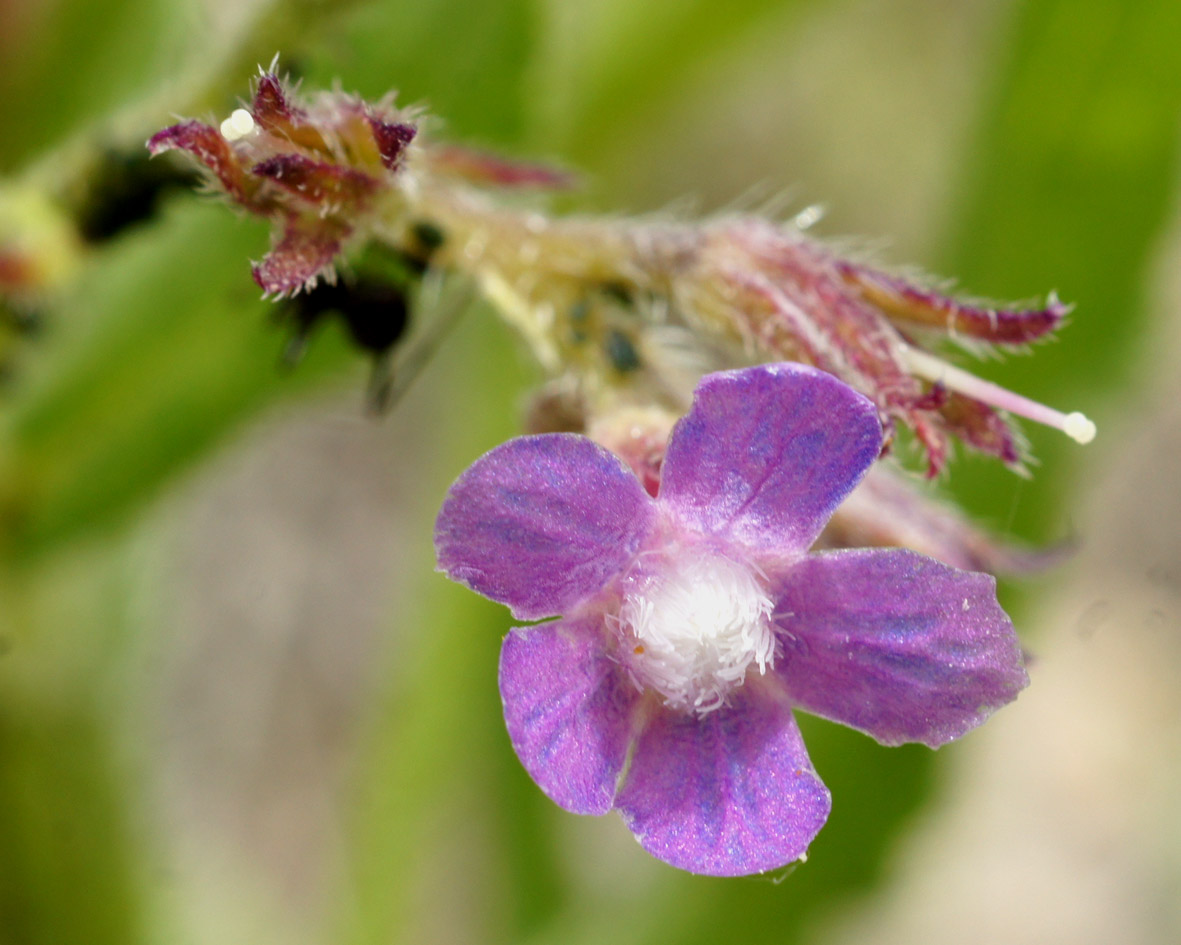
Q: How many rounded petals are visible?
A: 5